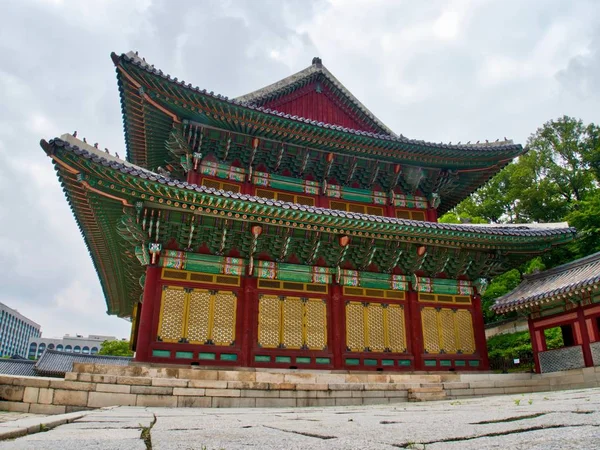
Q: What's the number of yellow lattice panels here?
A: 12